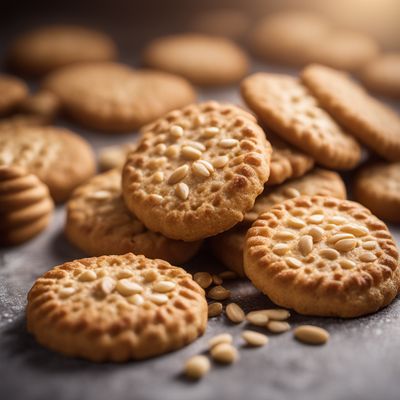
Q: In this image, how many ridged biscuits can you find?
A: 1